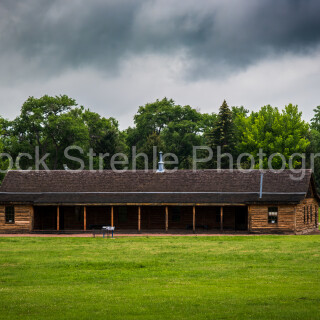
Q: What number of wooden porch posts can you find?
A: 7